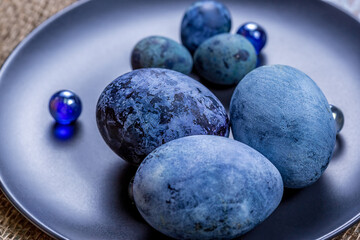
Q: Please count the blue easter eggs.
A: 6